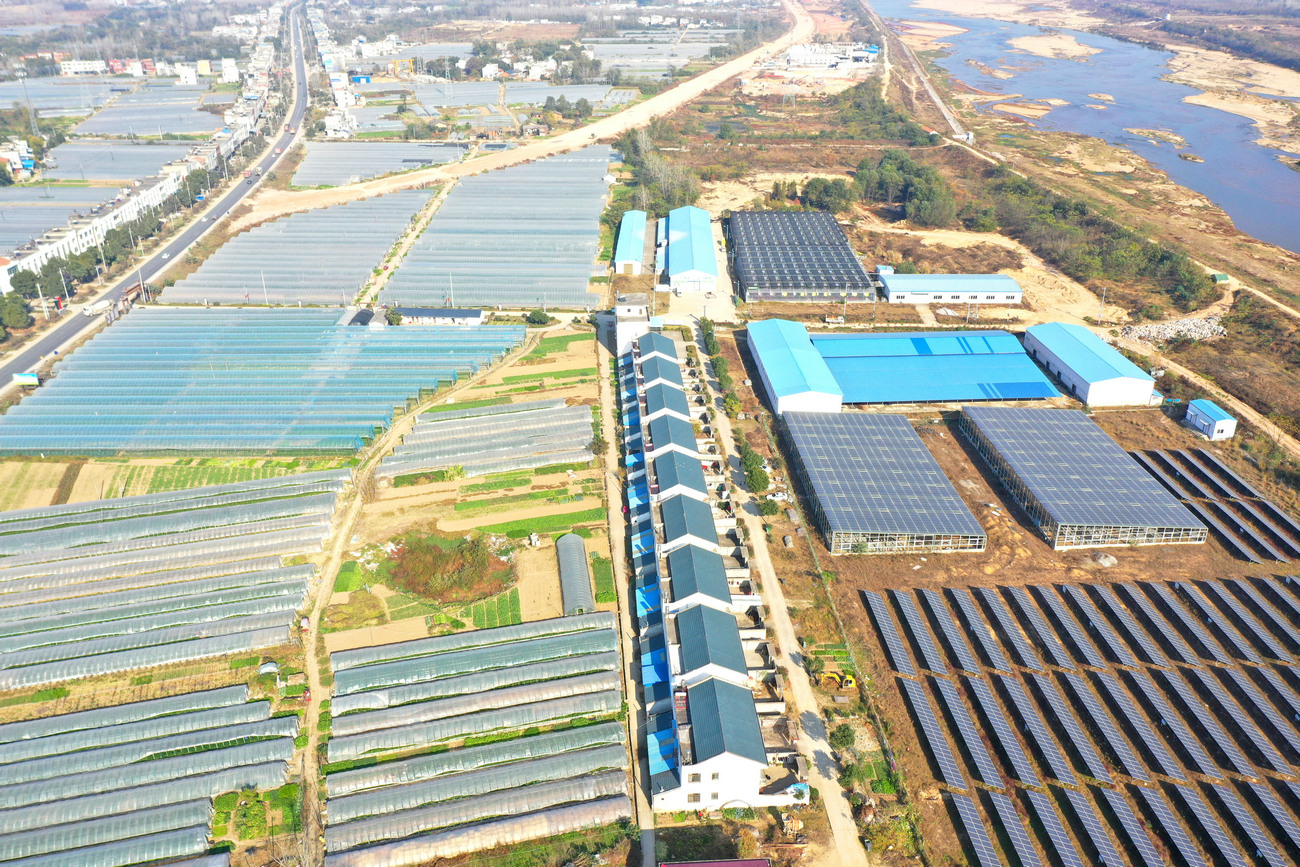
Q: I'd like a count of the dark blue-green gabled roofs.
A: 9